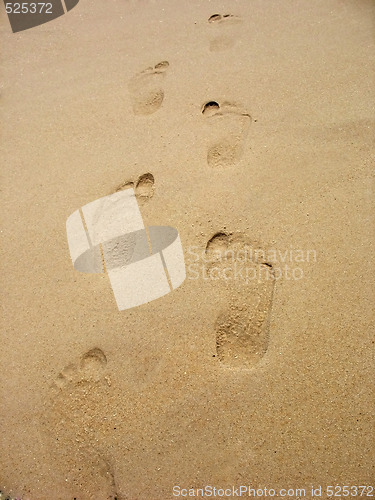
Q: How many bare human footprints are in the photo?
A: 6